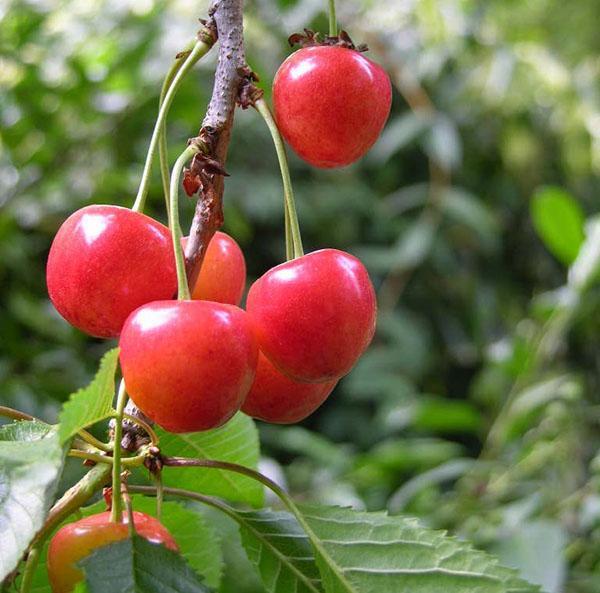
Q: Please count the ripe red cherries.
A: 7